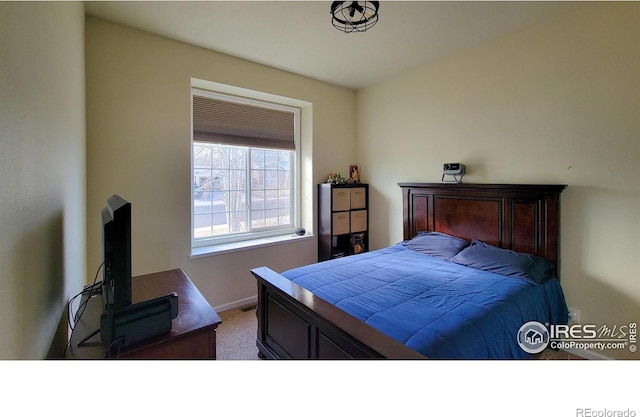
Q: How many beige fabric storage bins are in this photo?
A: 4